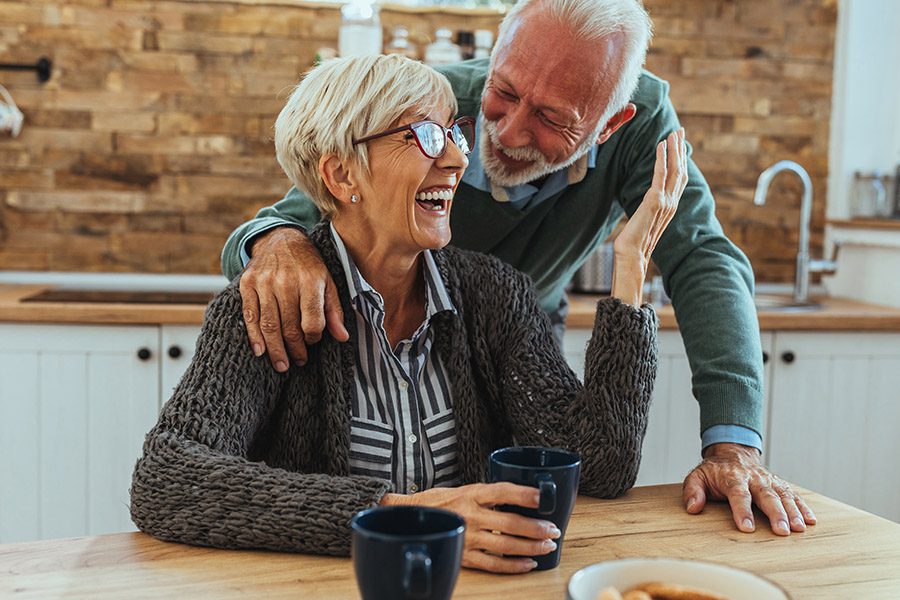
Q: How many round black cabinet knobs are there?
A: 4